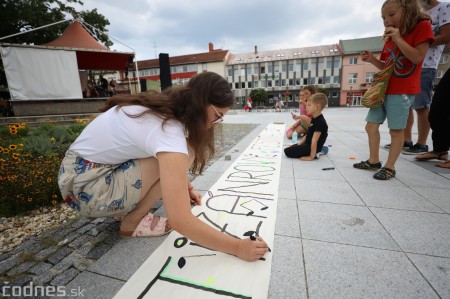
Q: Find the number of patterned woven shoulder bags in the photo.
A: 1